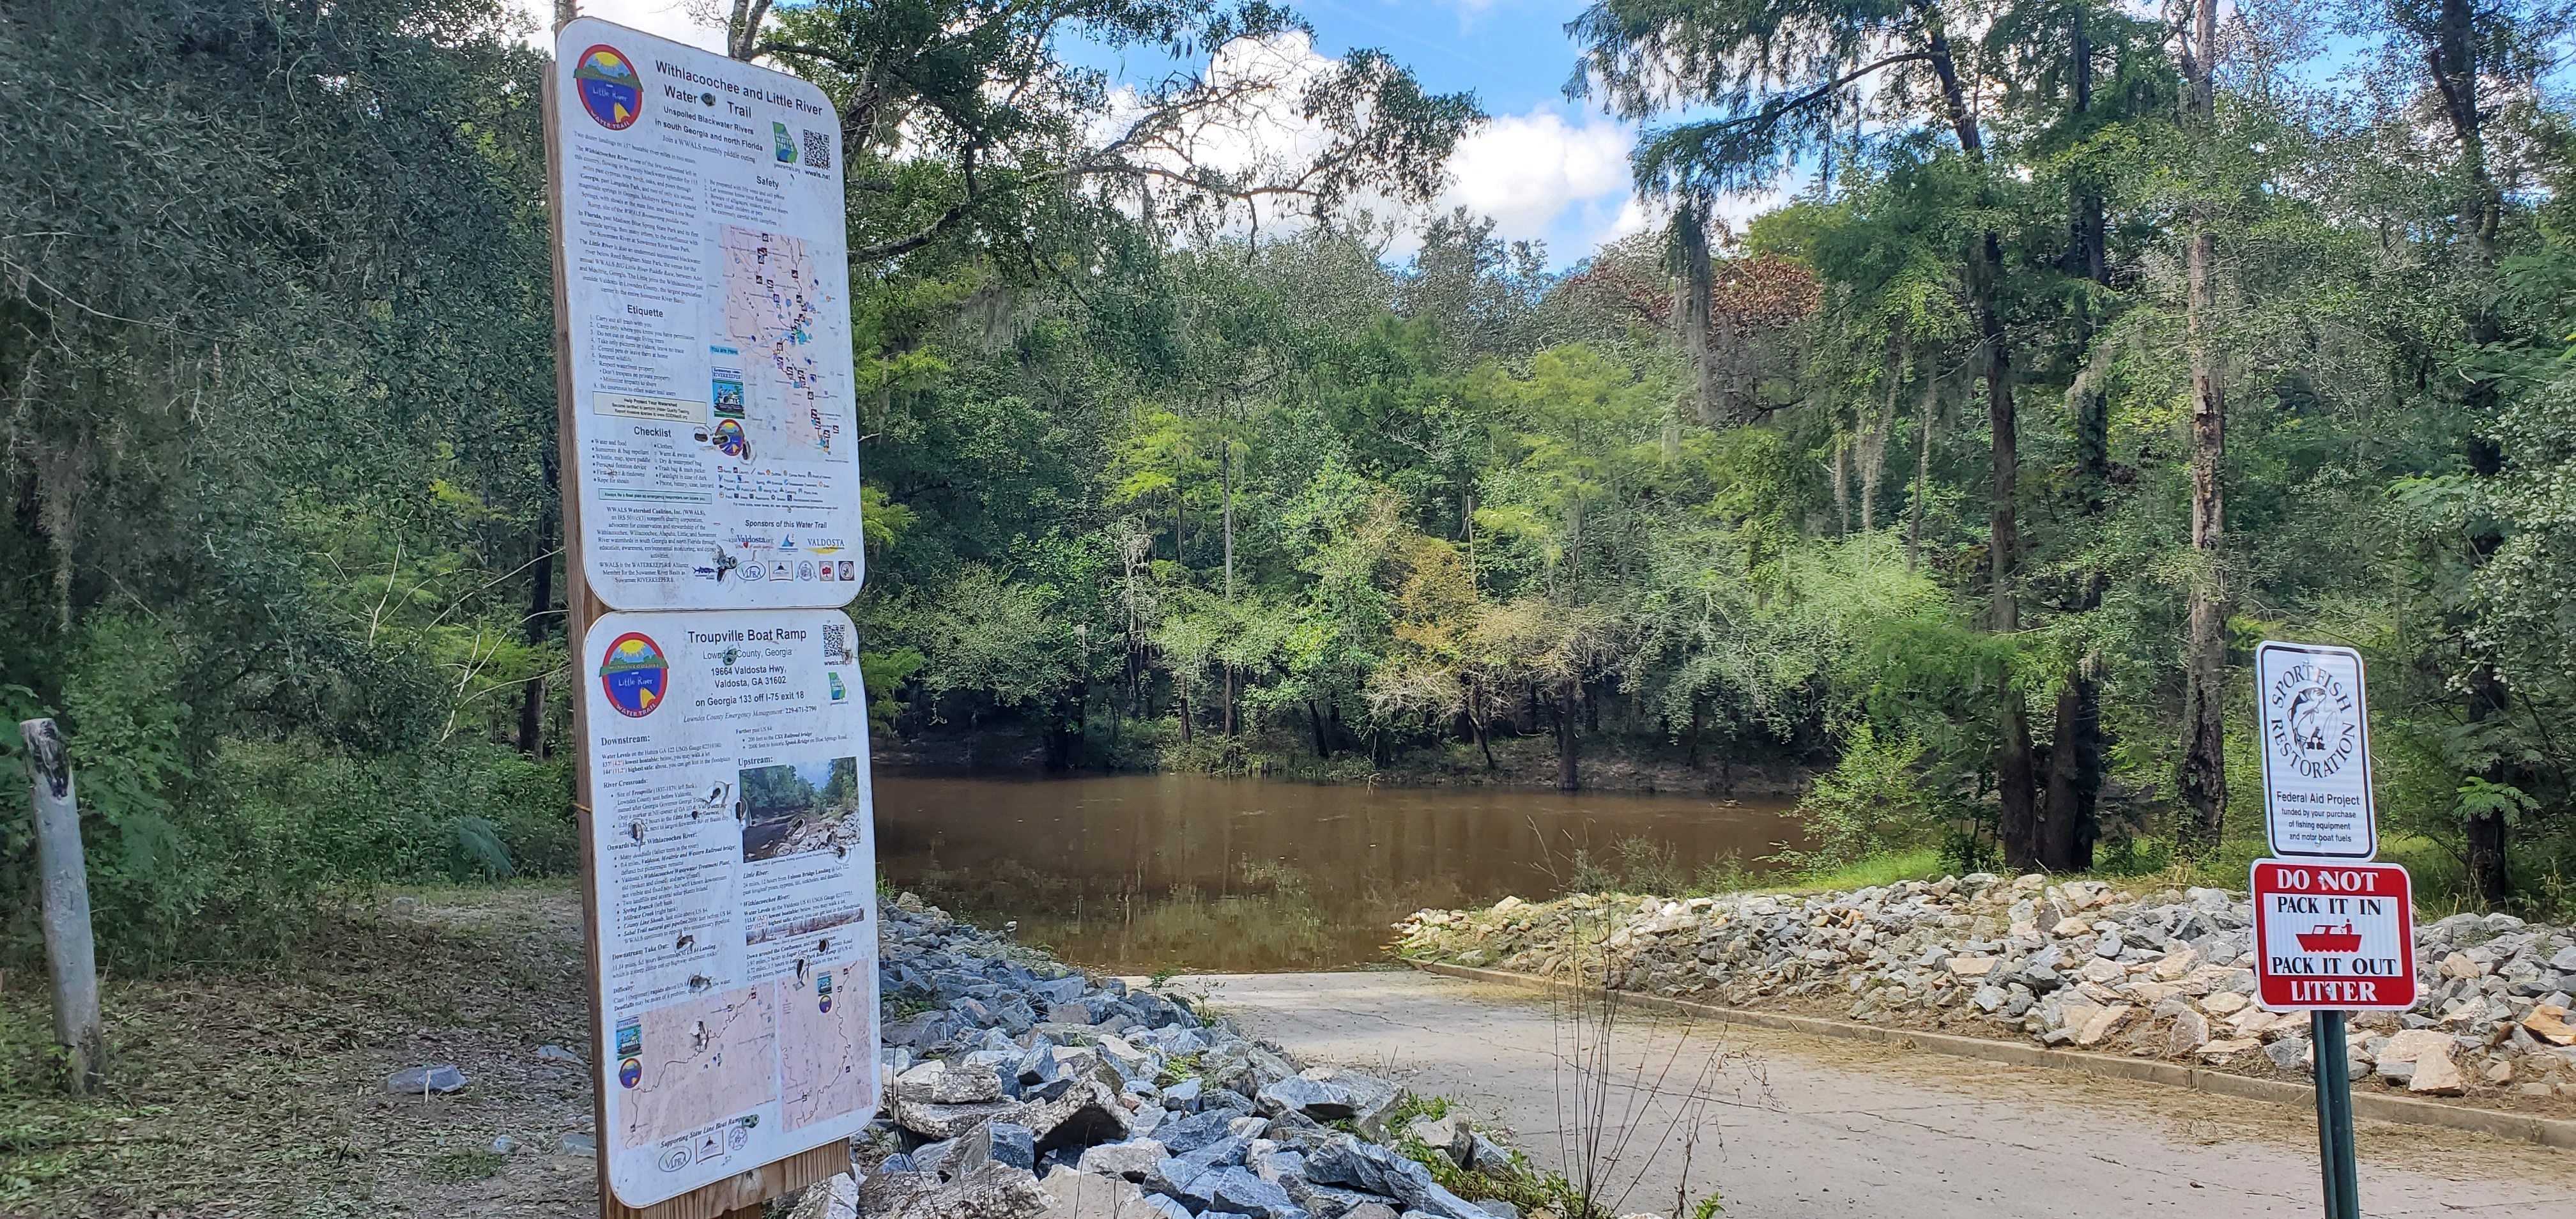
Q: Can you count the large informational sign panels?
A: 2